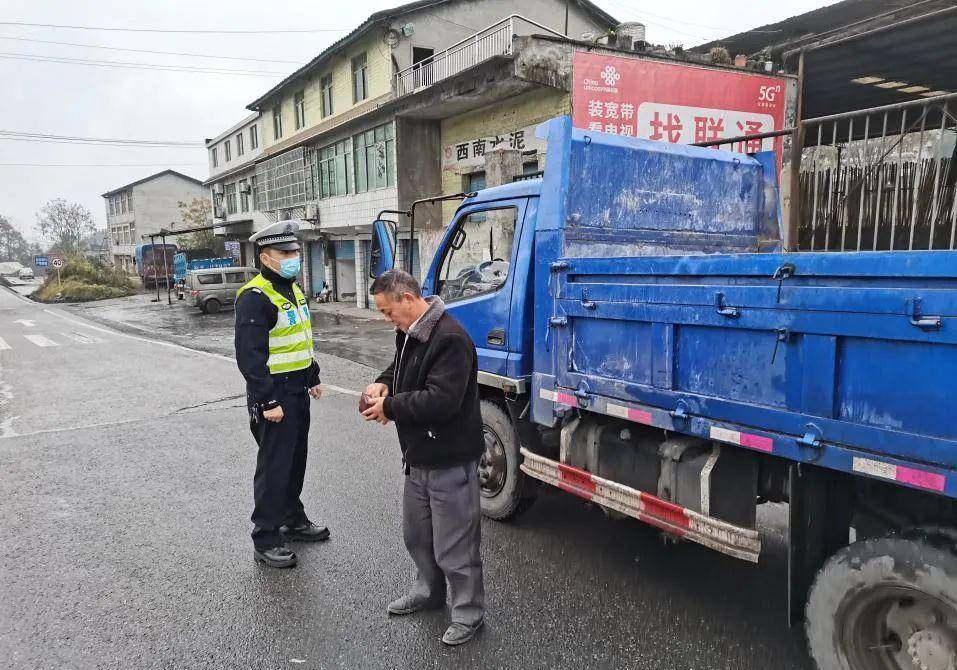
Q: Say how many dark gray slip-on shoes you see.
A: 2